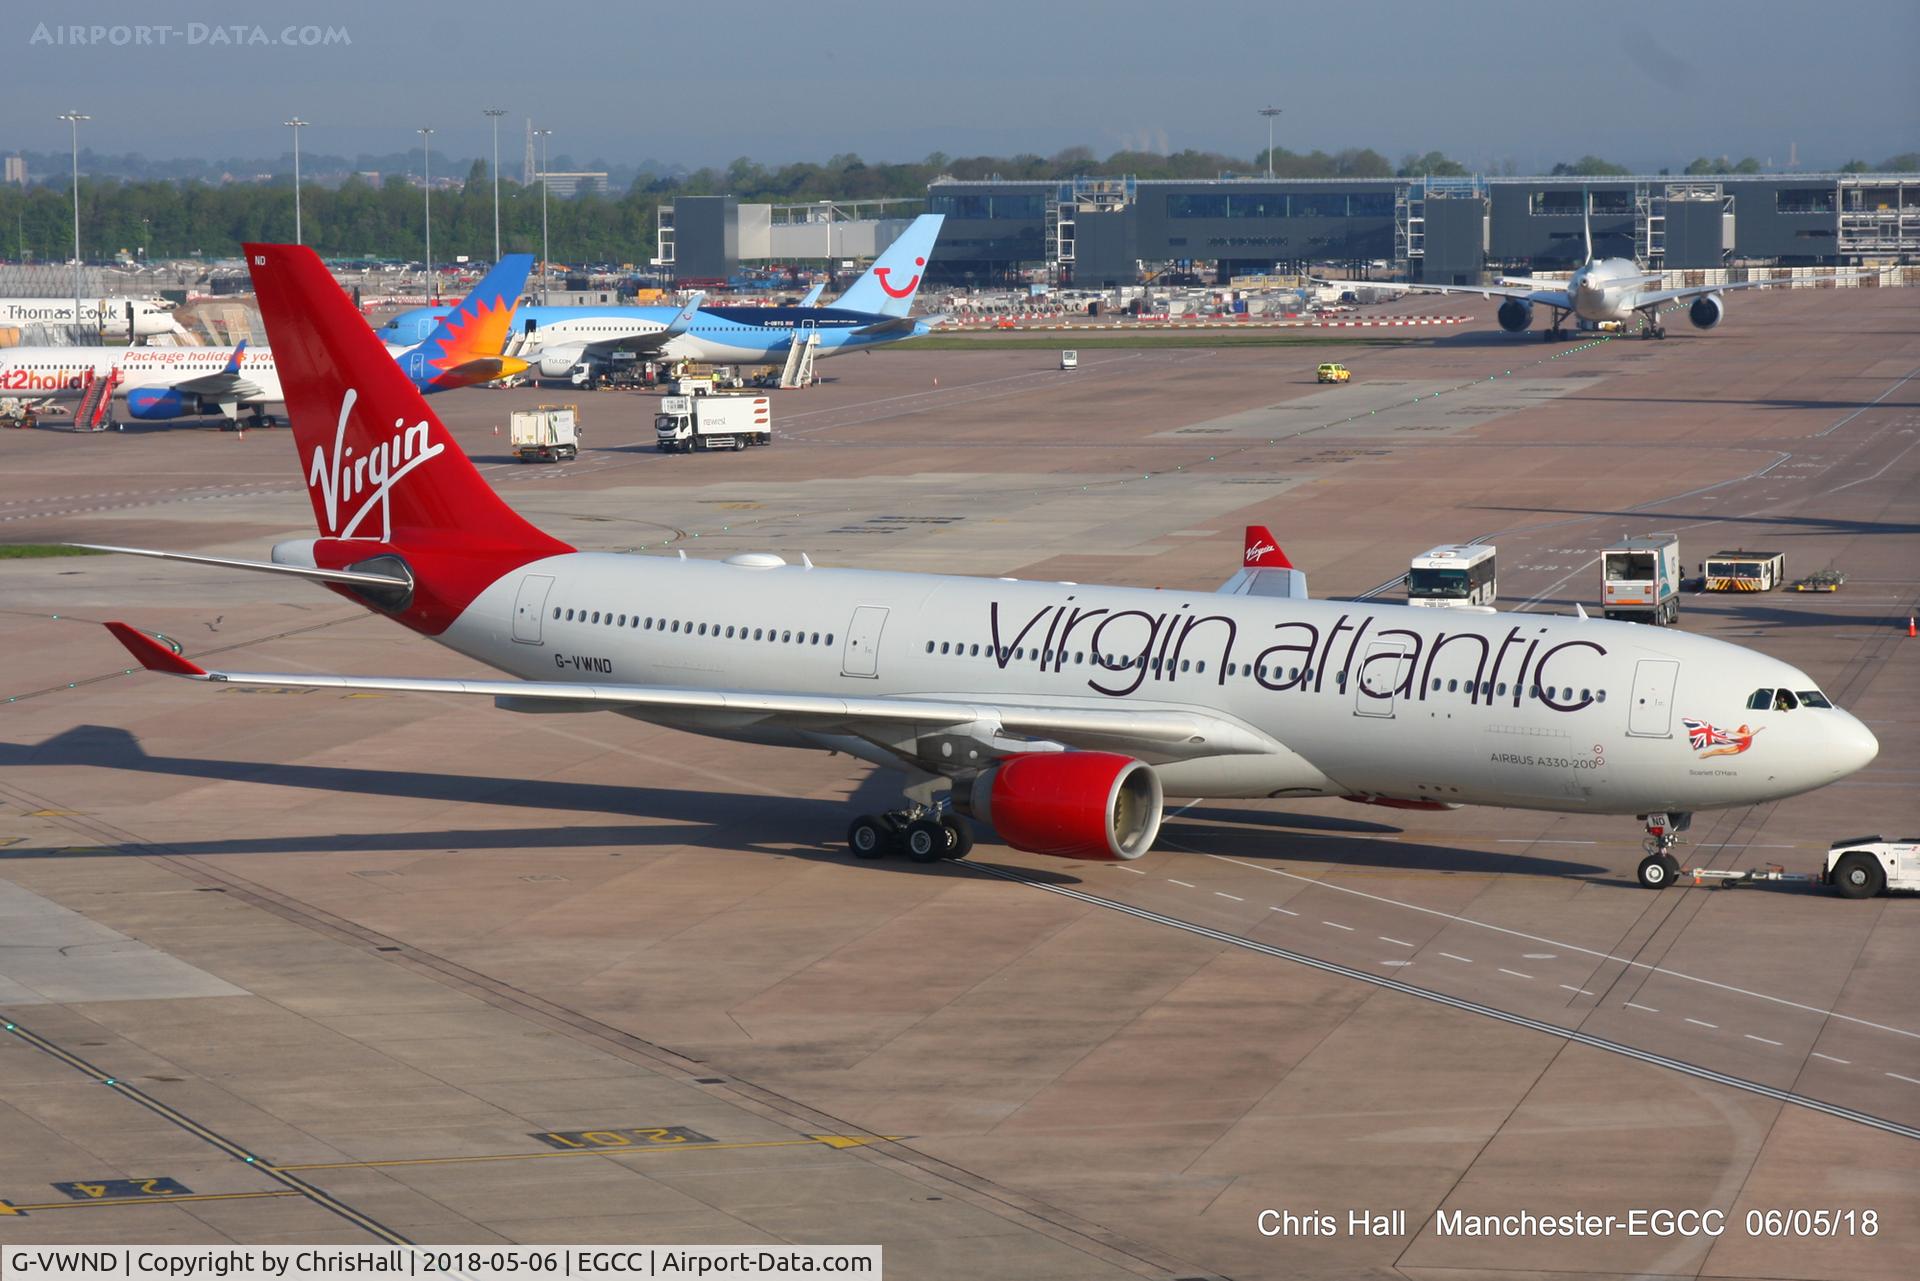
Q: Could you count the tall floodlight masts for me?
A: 6